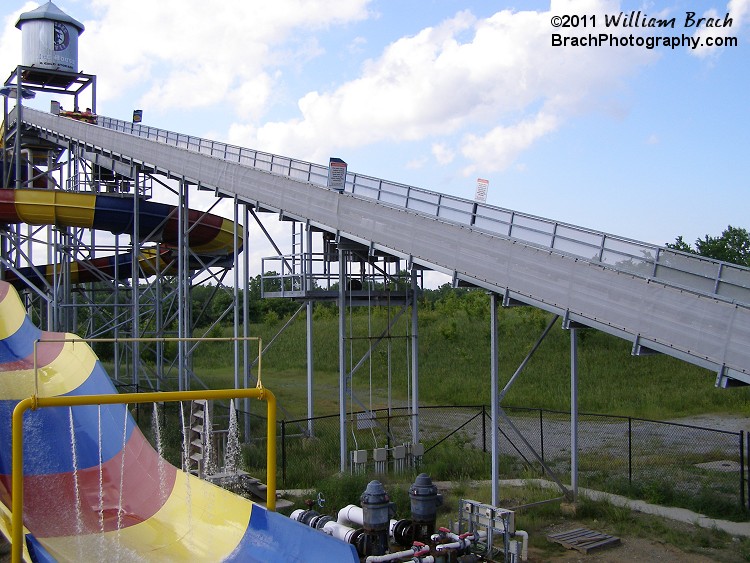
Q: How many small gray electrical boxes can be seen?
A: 4